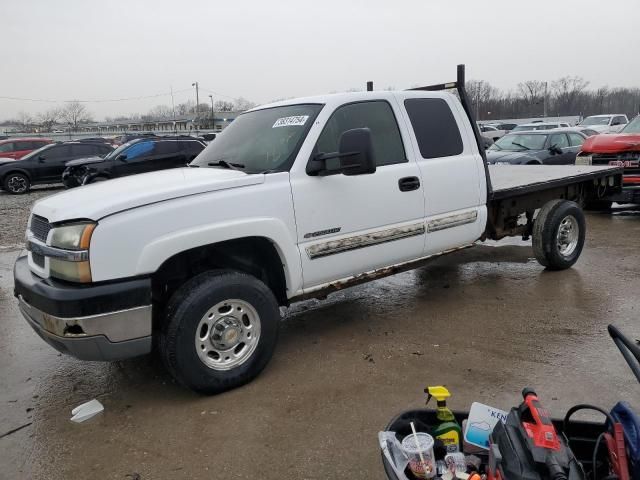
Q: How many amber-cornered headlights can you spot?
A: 1